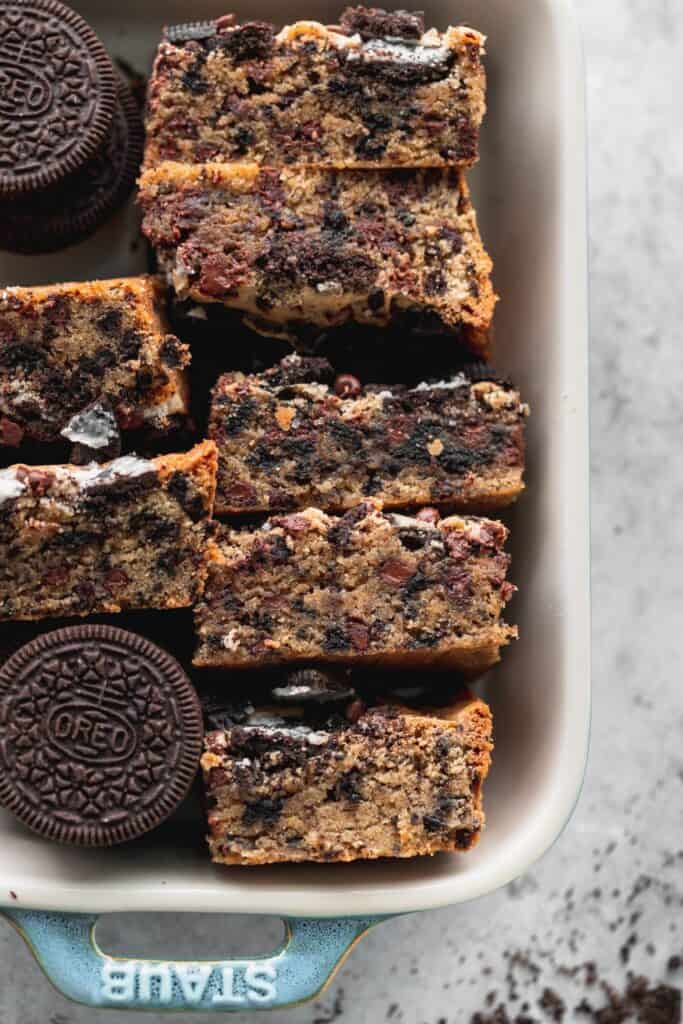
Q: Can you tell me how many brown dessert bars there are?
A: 7